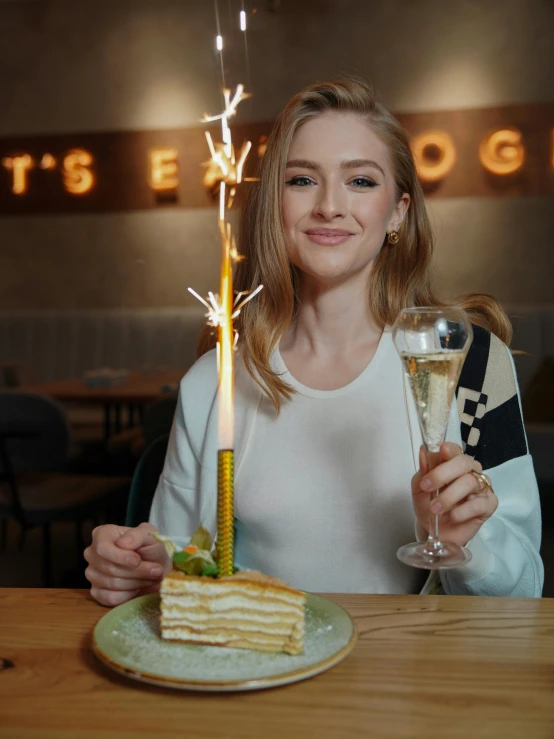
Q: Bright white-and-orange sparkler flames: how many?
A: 1